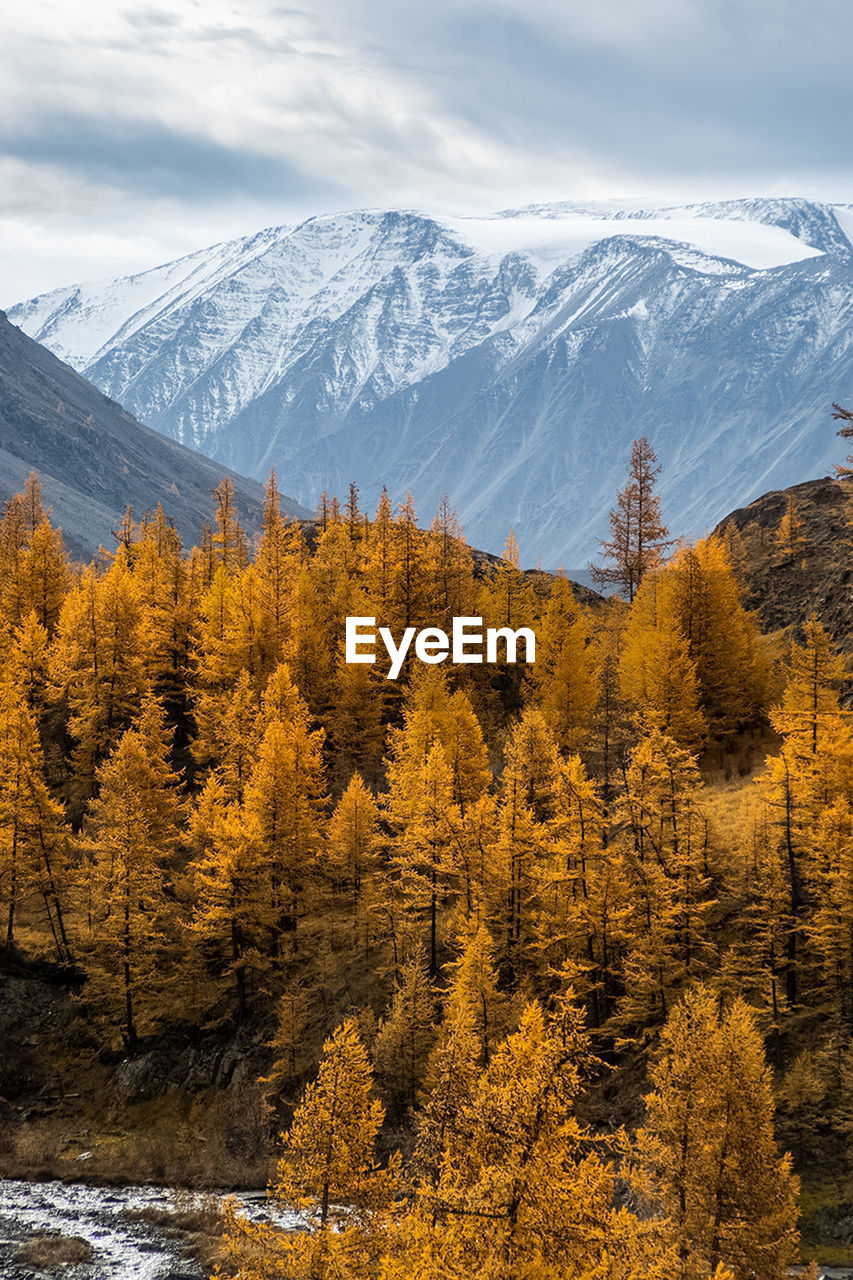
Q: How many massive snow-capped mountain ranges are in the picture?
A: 1